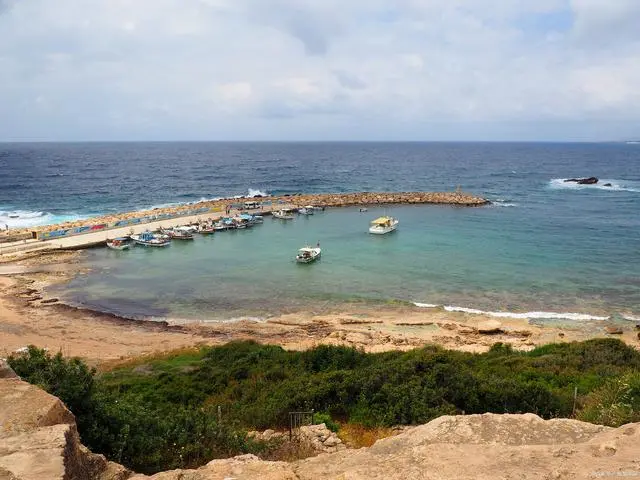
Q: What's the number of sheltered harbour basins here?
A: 1